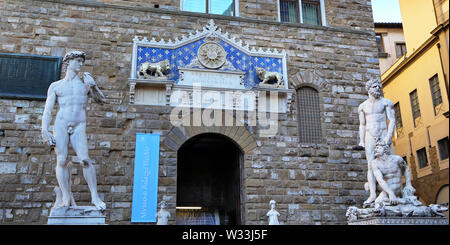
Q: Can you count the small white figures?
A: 2